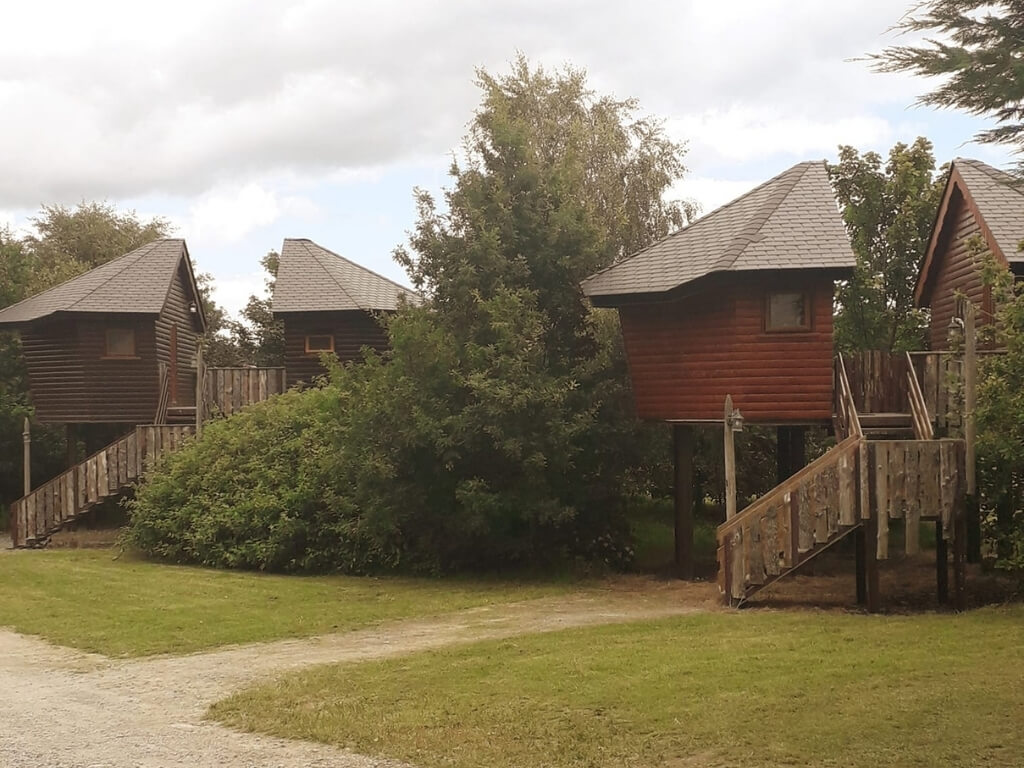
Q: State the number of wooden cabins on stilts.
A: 4